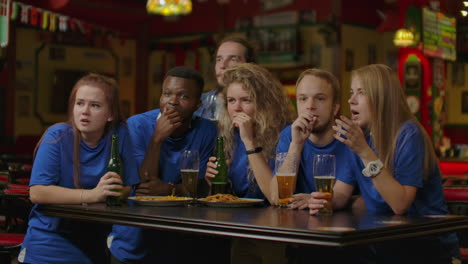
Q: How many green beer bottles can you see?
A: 2